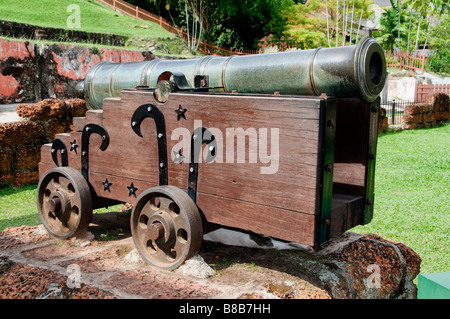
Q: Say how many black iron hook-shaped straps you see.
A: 4